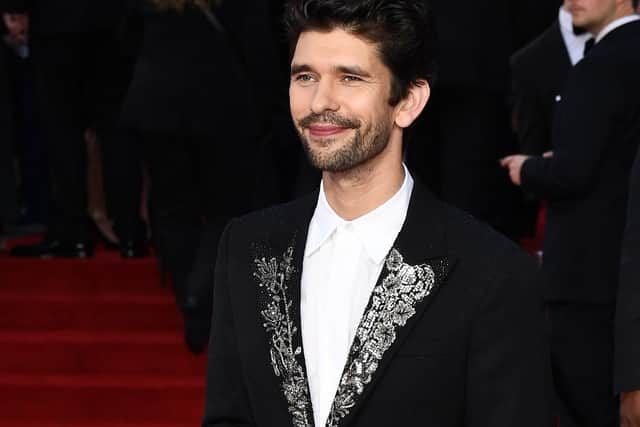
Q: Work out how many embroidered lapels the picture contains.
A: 2